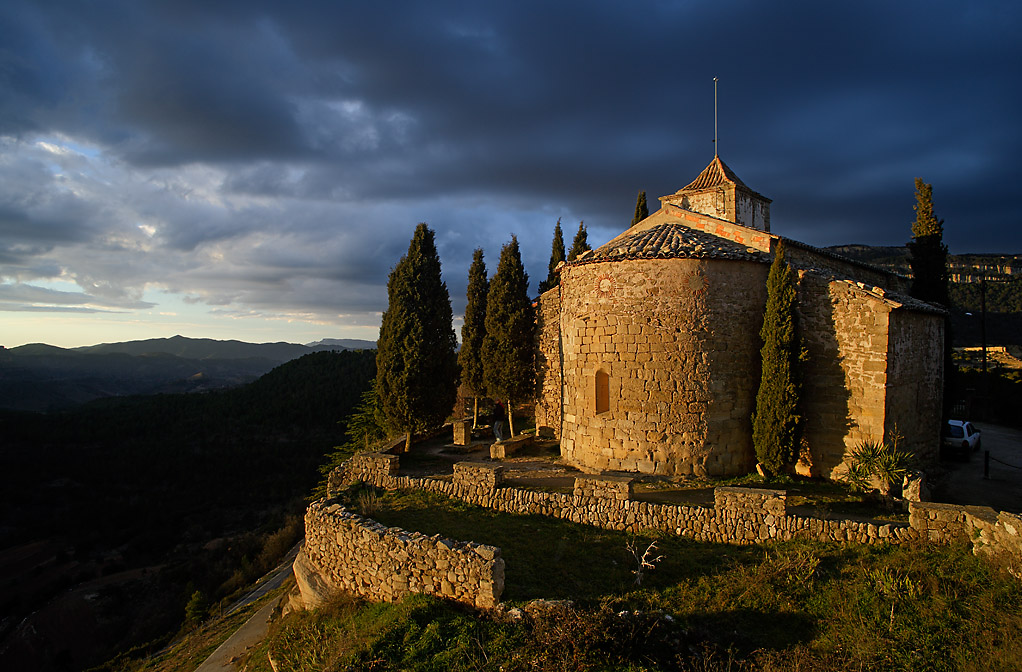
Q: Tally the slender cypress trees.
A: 8